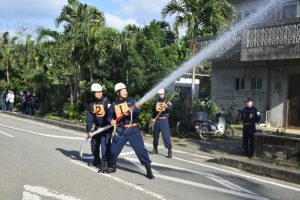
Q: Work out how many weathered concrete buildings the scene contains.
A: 1